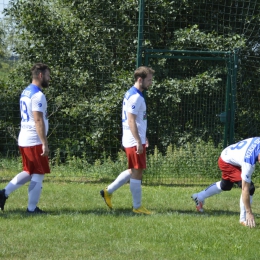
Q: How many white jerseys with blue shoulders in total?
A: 3